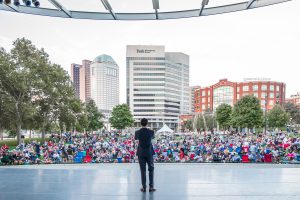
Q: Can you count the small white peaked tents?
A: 1